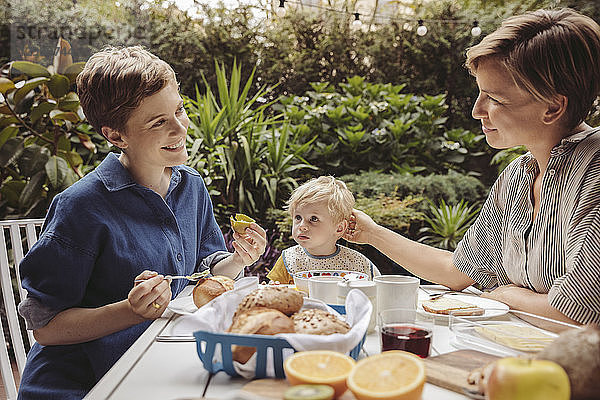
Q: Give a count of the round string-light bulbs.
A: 4